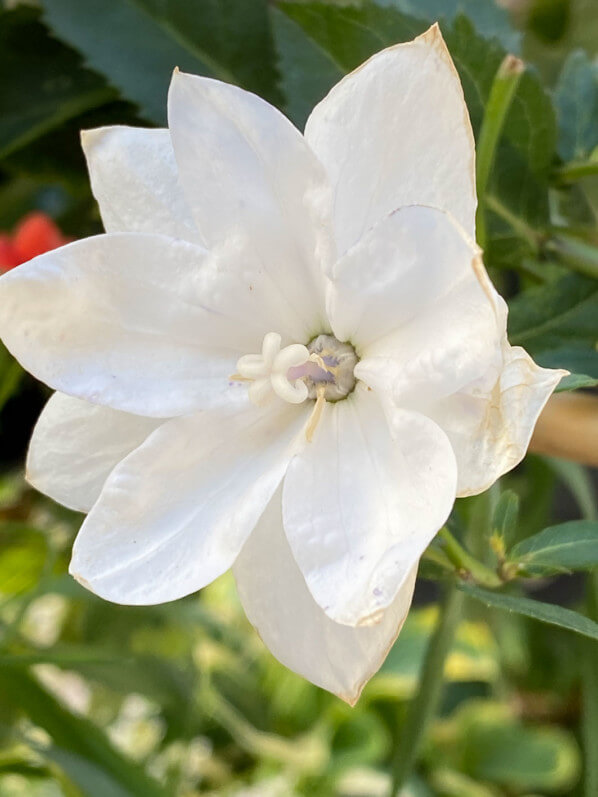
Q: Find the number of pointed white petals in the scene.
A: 10